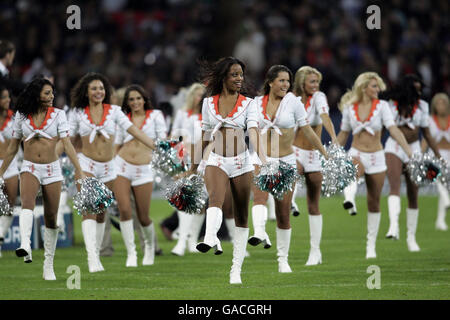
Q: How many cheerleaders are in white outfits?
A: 11